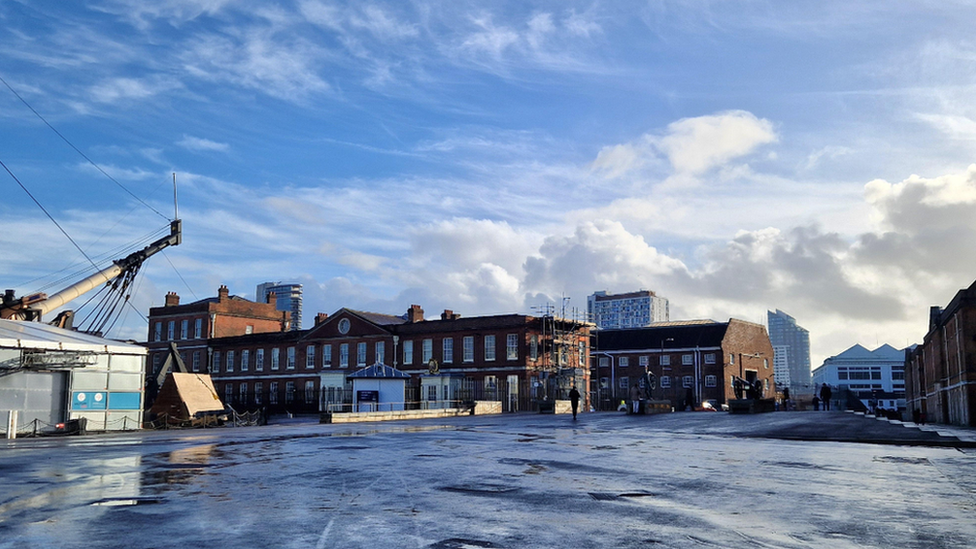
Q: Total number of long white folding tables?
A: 0